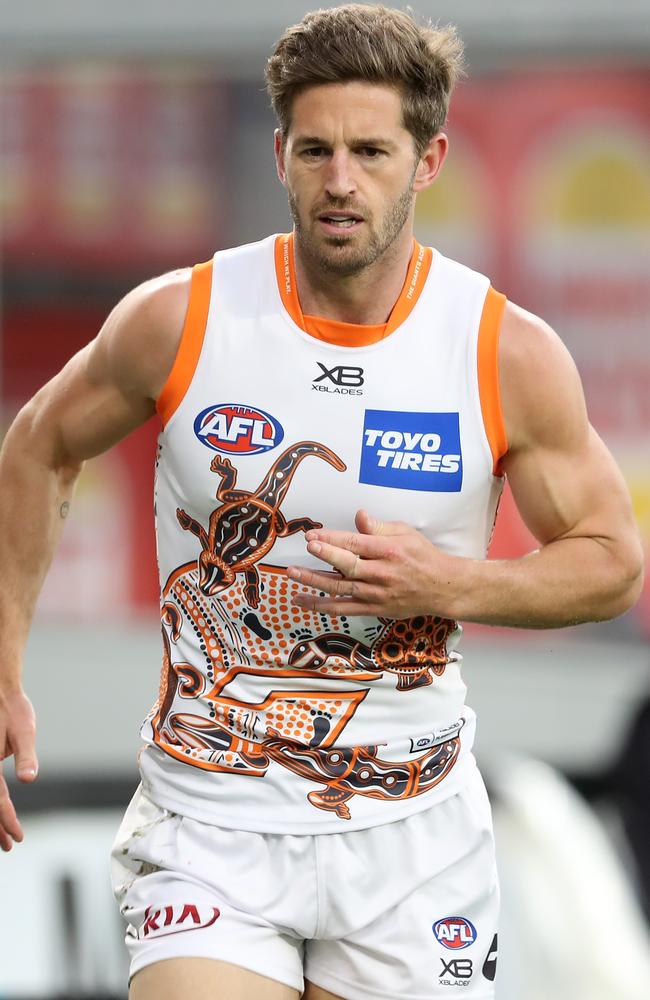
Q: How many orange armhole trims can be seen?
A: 2